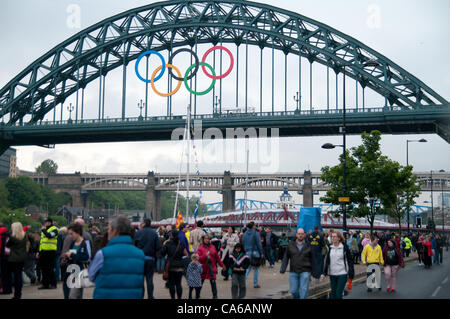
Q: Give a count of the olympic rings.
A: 5